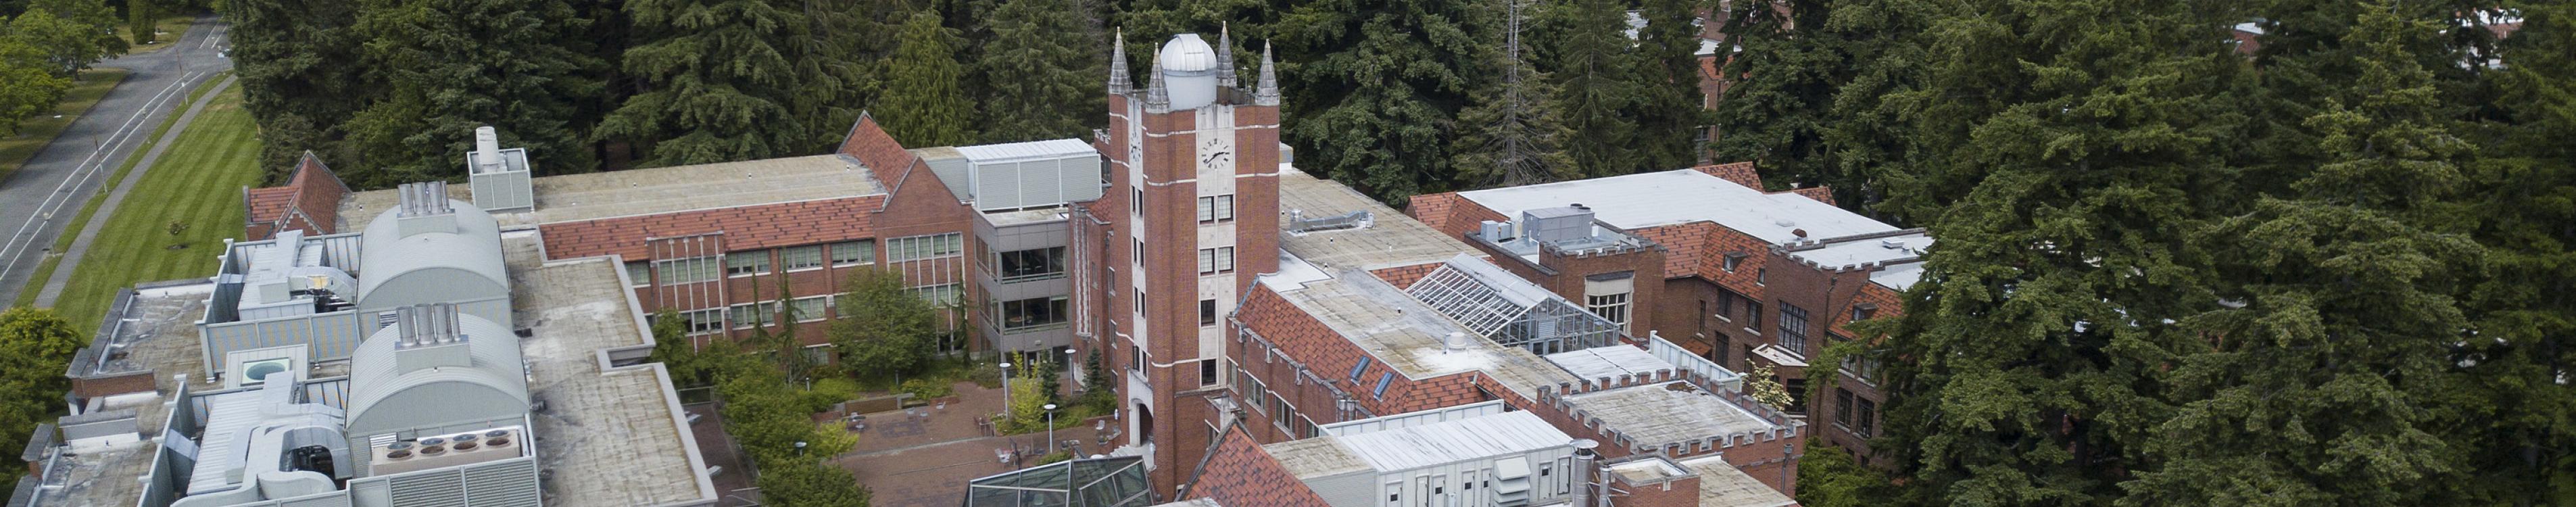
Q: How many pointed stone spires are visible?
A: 4